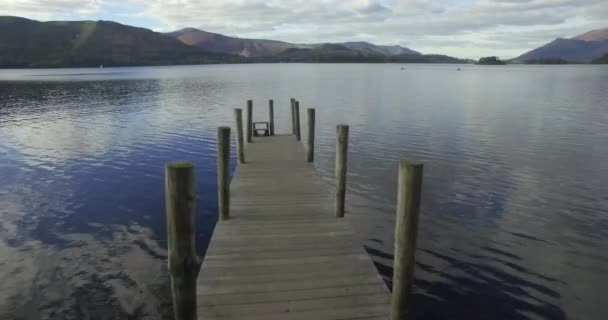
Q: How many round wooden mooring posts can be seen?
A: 10